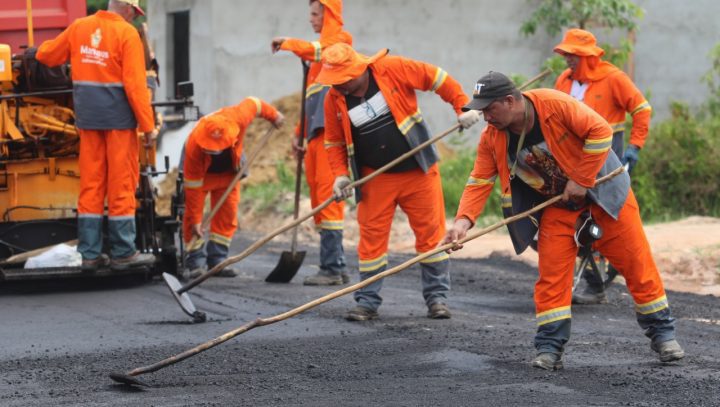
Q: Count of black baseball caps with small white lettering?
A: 1